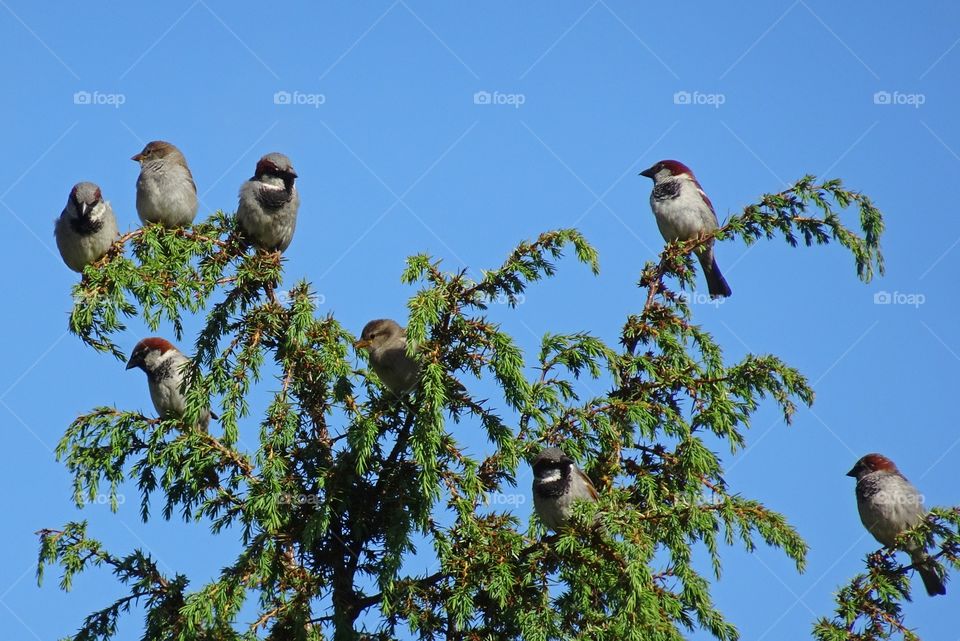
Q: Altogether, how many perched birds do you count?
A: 8